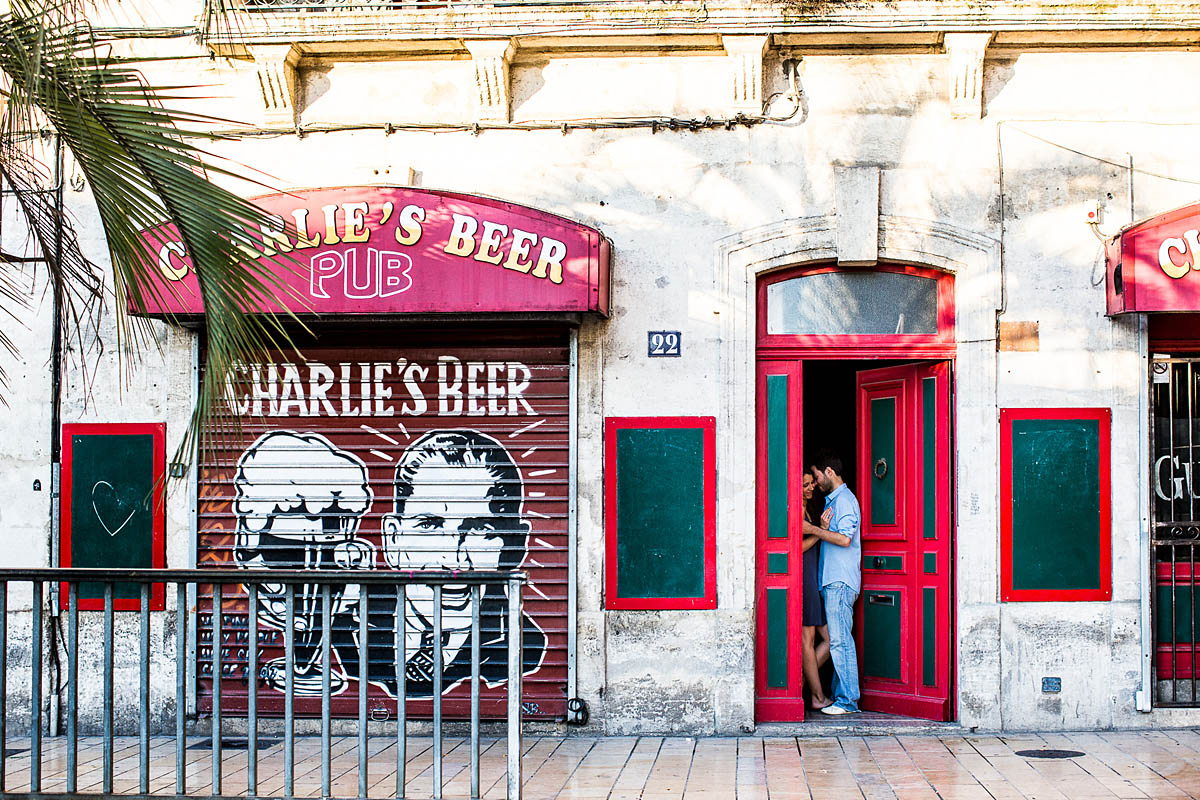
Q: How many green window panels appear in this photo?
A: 3